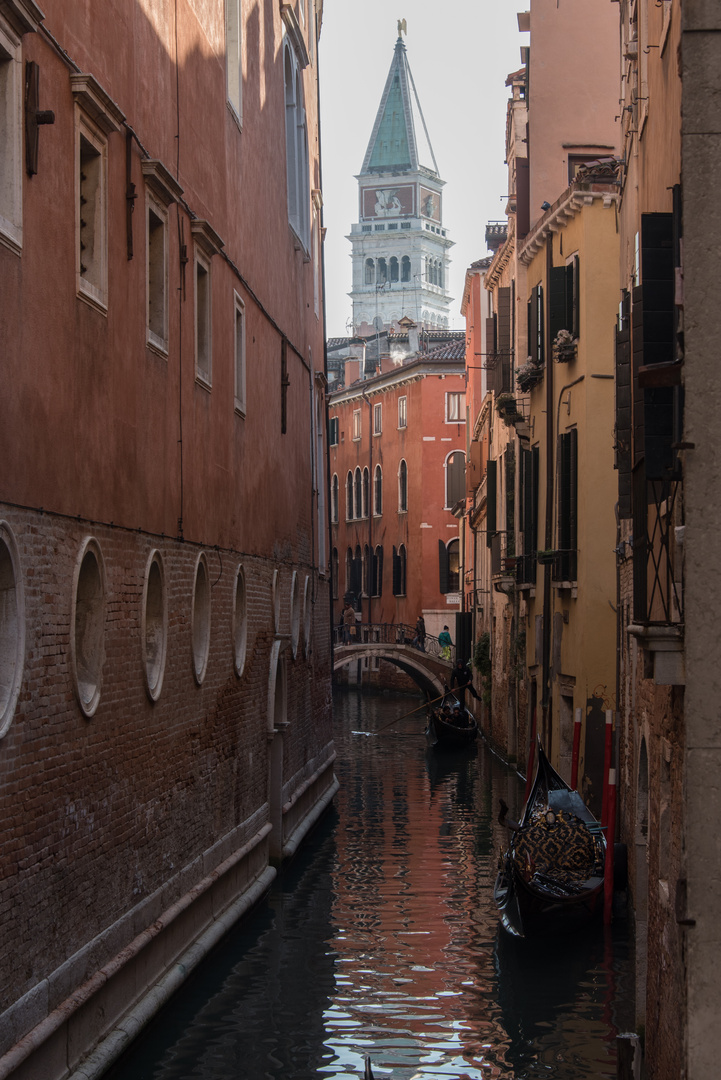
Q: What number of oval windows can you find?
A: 8